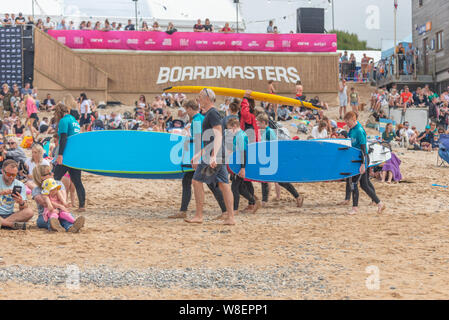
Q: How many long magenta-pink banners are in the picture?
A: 1